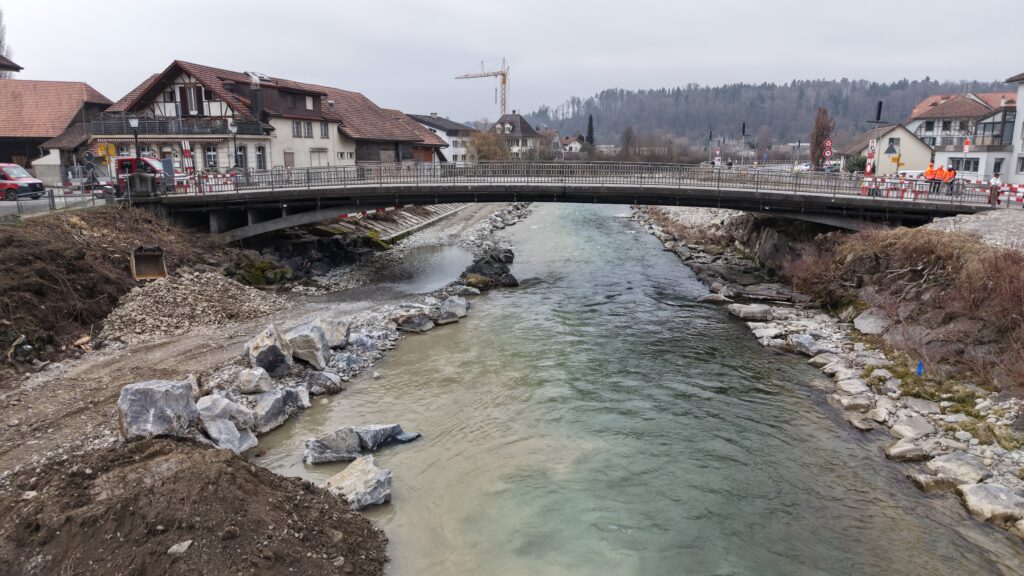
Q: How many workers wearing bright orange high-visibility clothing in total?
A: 3